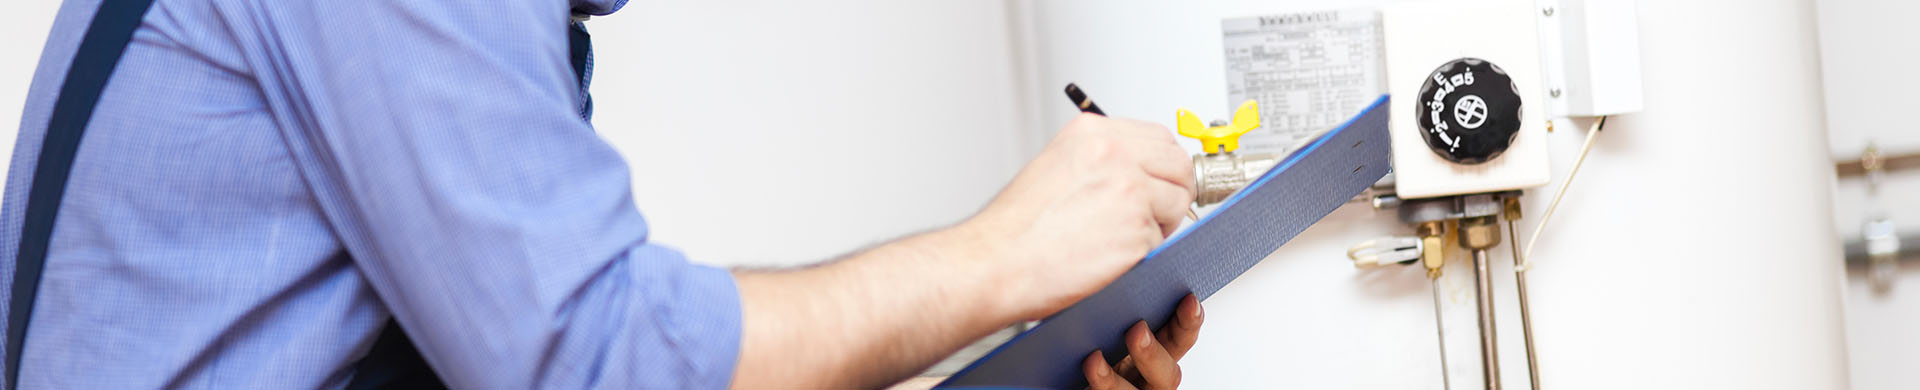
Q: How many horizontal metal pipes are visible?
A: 2